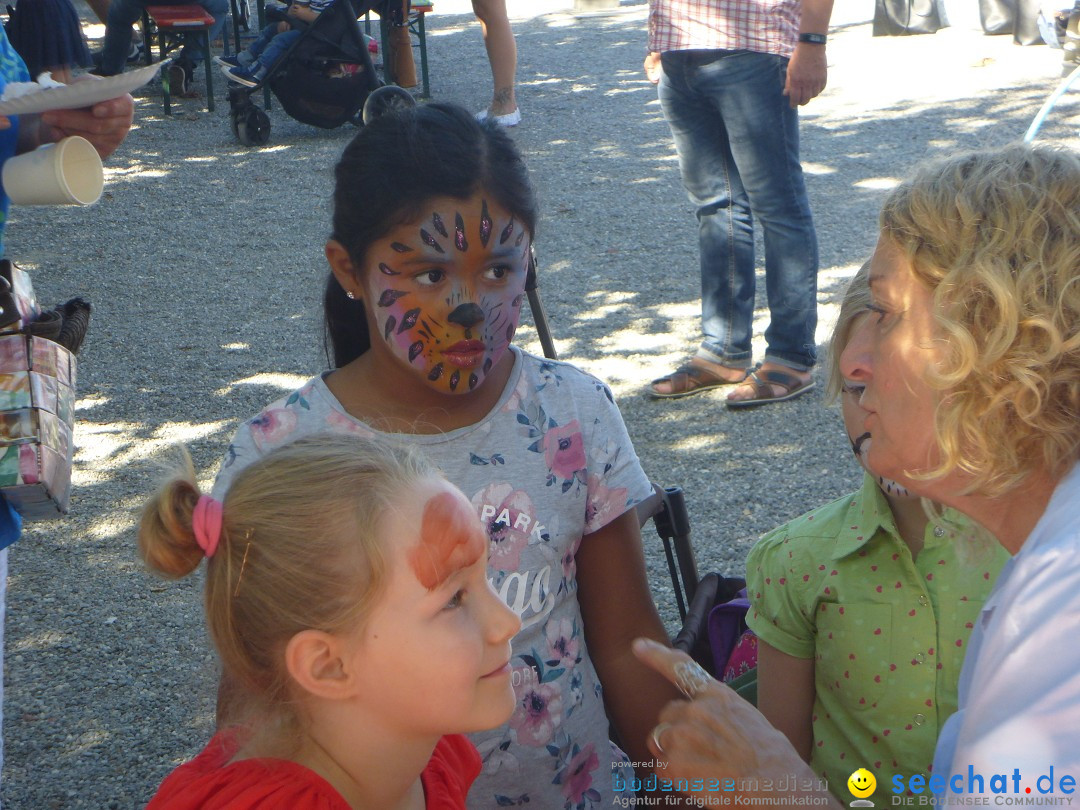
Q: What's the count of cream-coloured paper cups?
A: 1